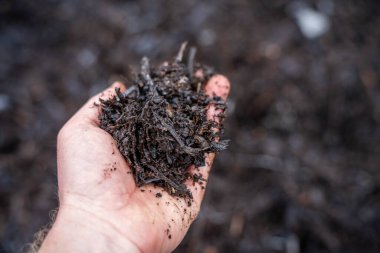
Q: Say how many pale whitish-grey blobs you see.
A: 1